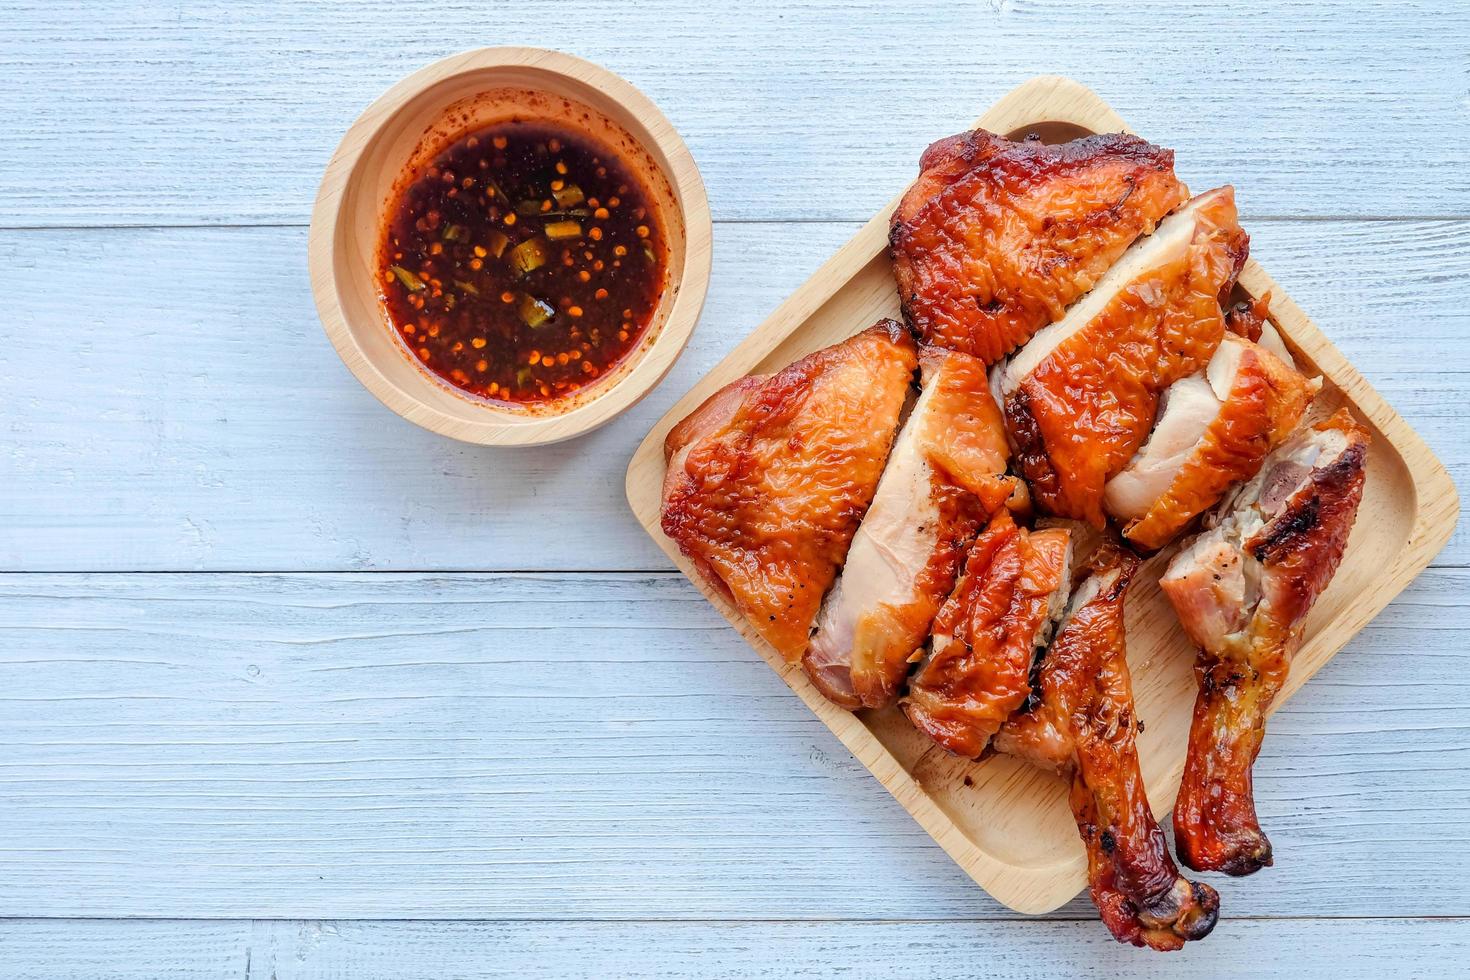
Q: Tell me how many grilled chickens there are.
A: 8